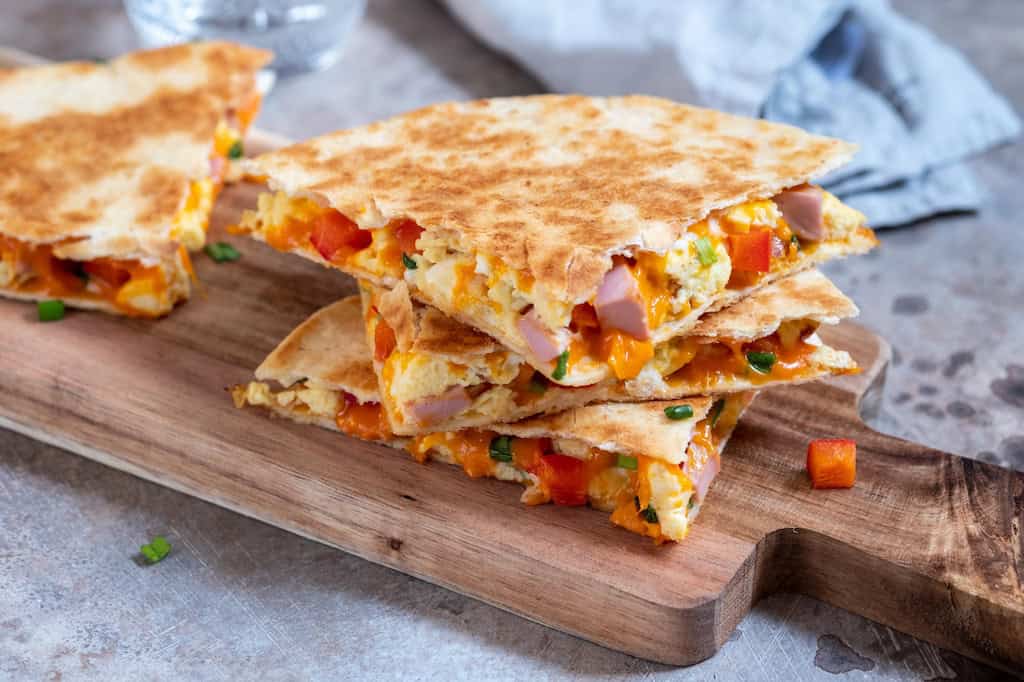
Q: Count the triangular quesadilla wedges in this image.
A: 4